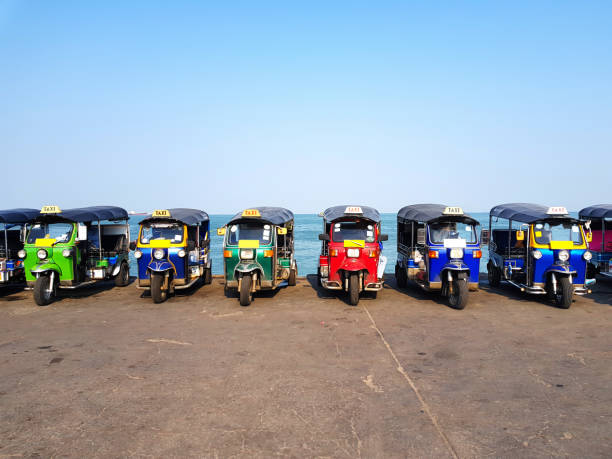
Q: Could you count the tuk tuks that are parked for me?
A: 8